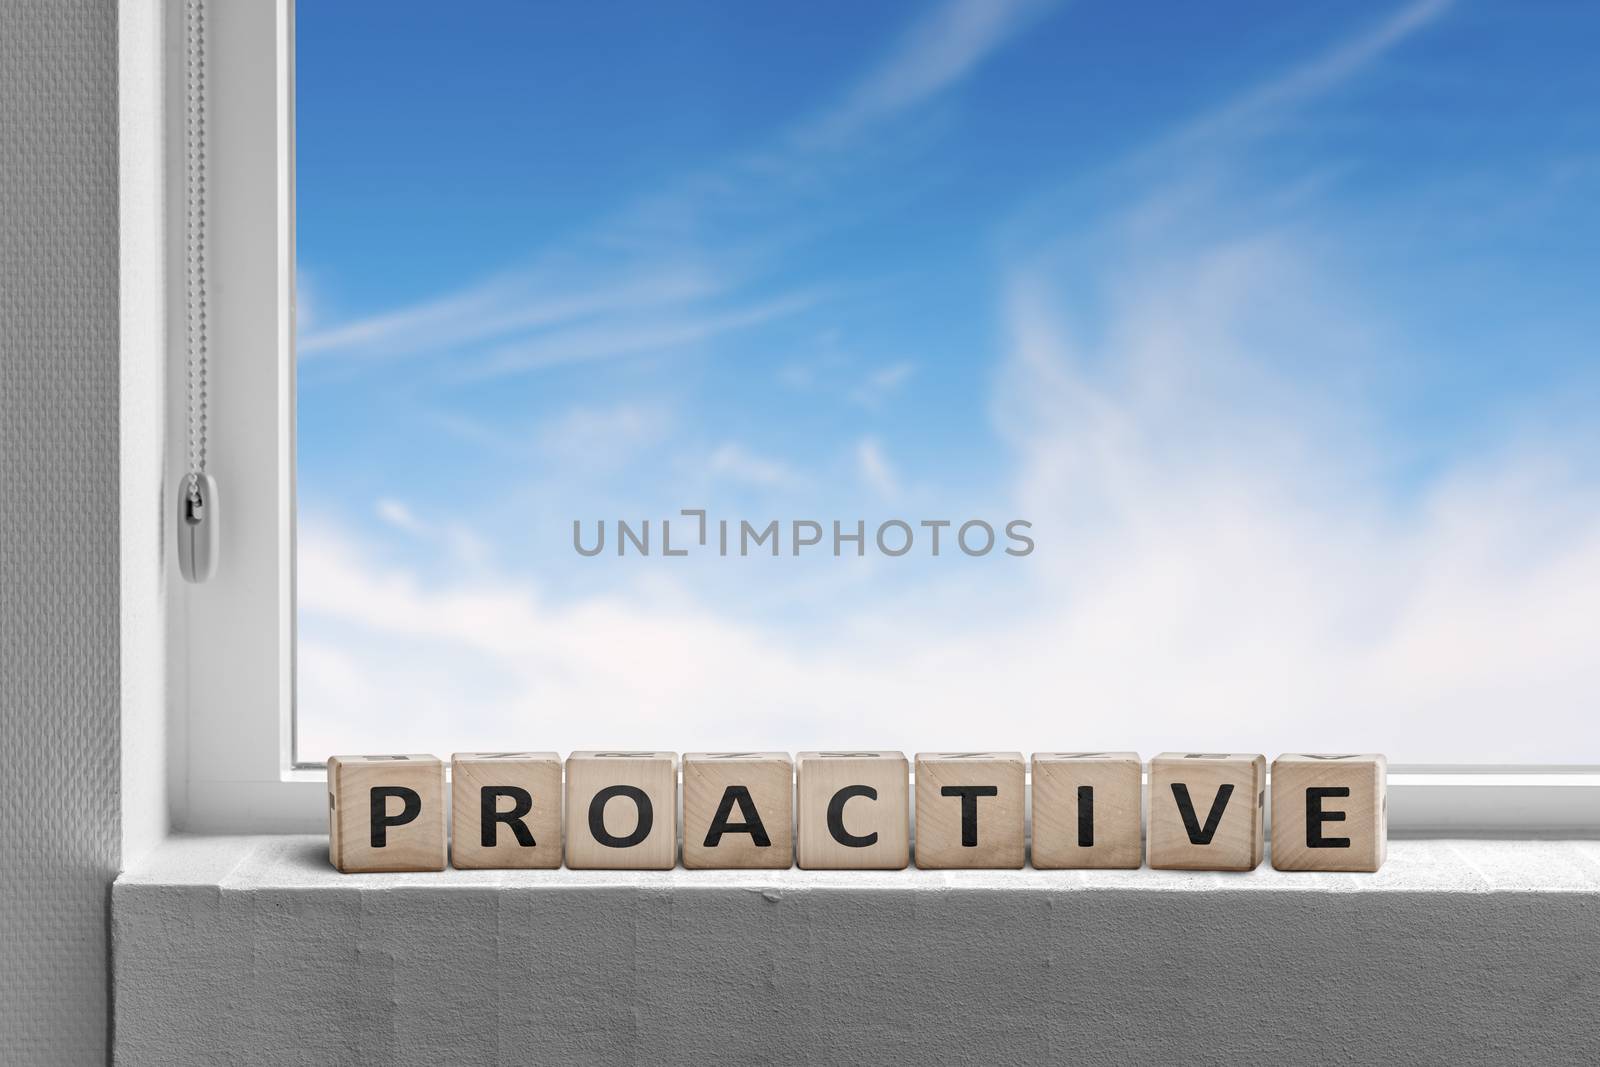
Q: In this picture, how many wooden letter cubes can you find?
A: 9